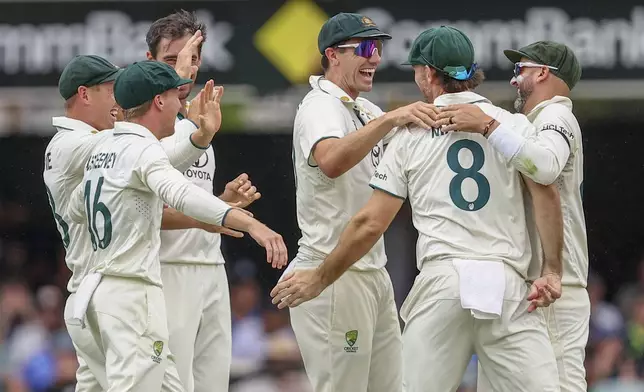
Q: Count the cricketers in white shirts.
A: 6